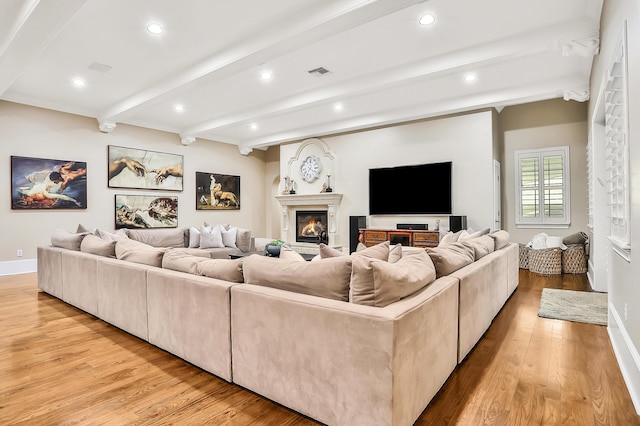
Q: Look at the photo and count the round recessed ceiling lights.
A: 8